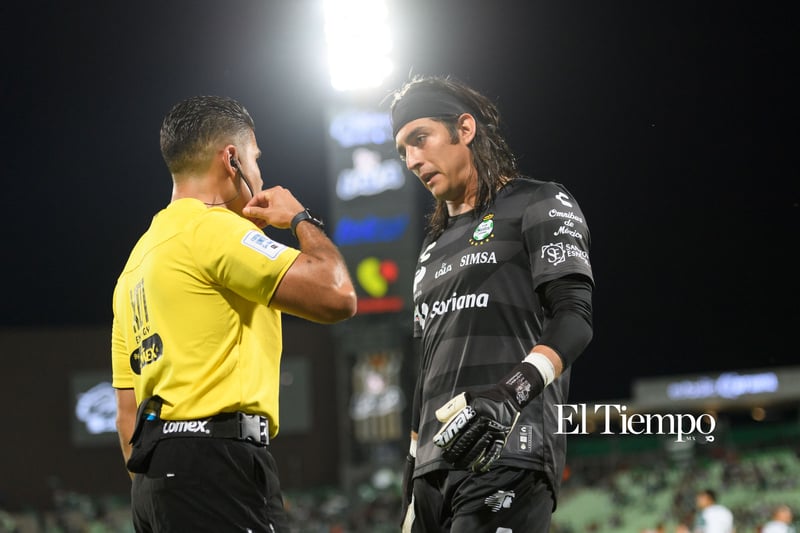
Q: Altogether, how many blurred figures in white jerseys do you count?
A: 2